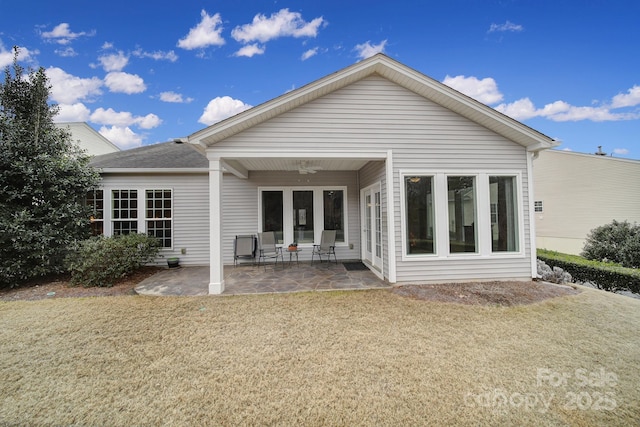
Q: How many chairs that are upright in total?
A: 2